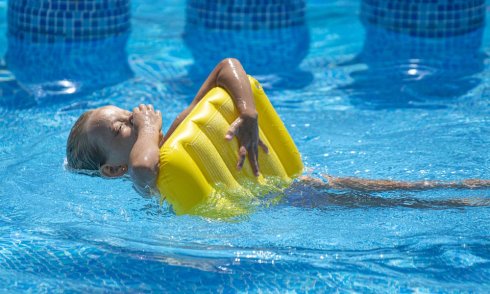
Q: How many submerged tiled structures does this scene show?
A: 3